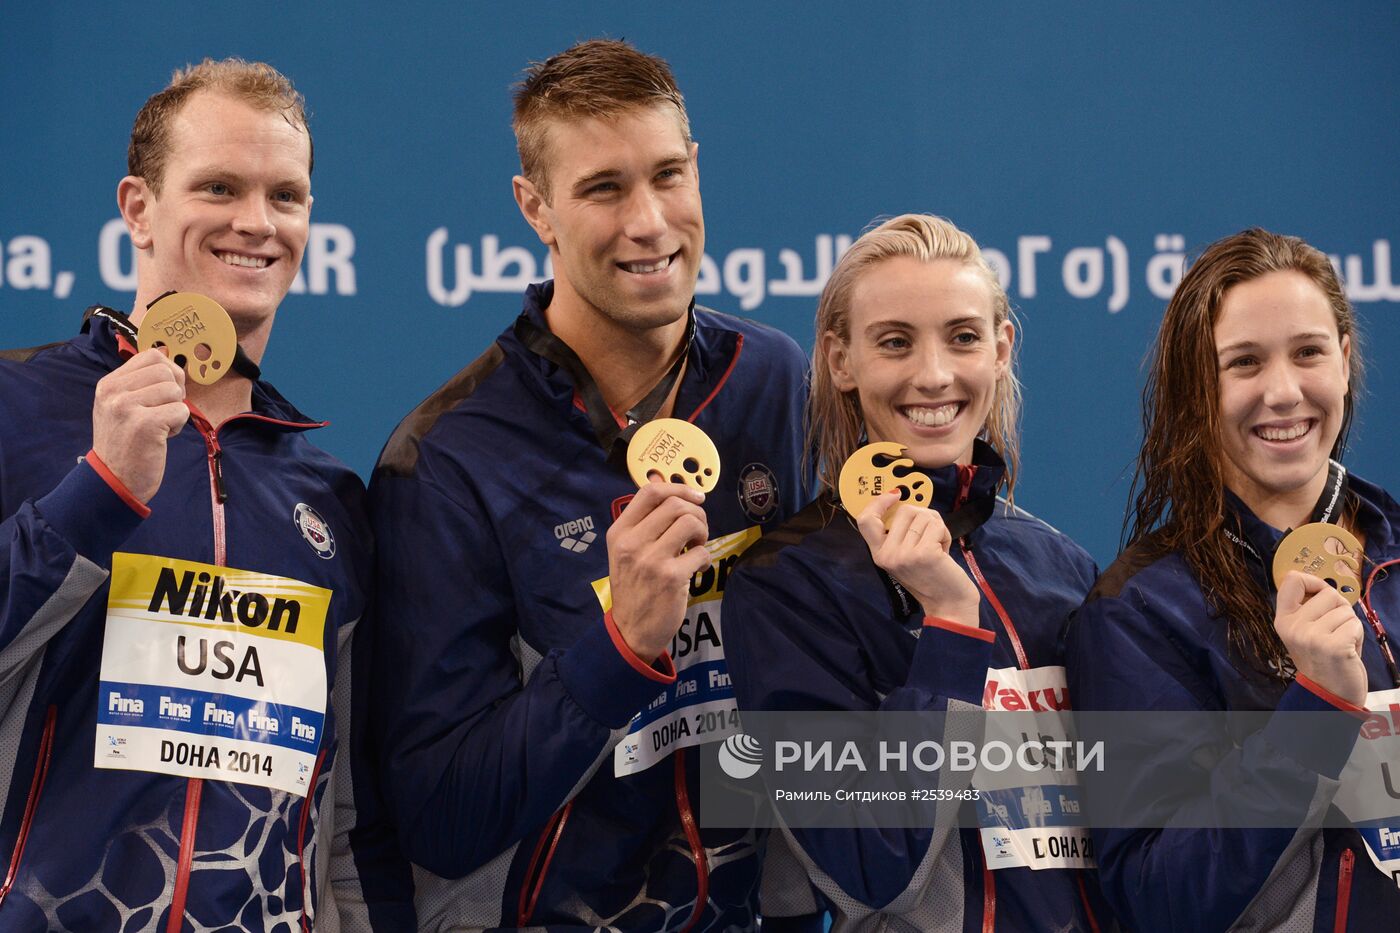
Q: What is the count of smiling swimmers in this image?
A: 4